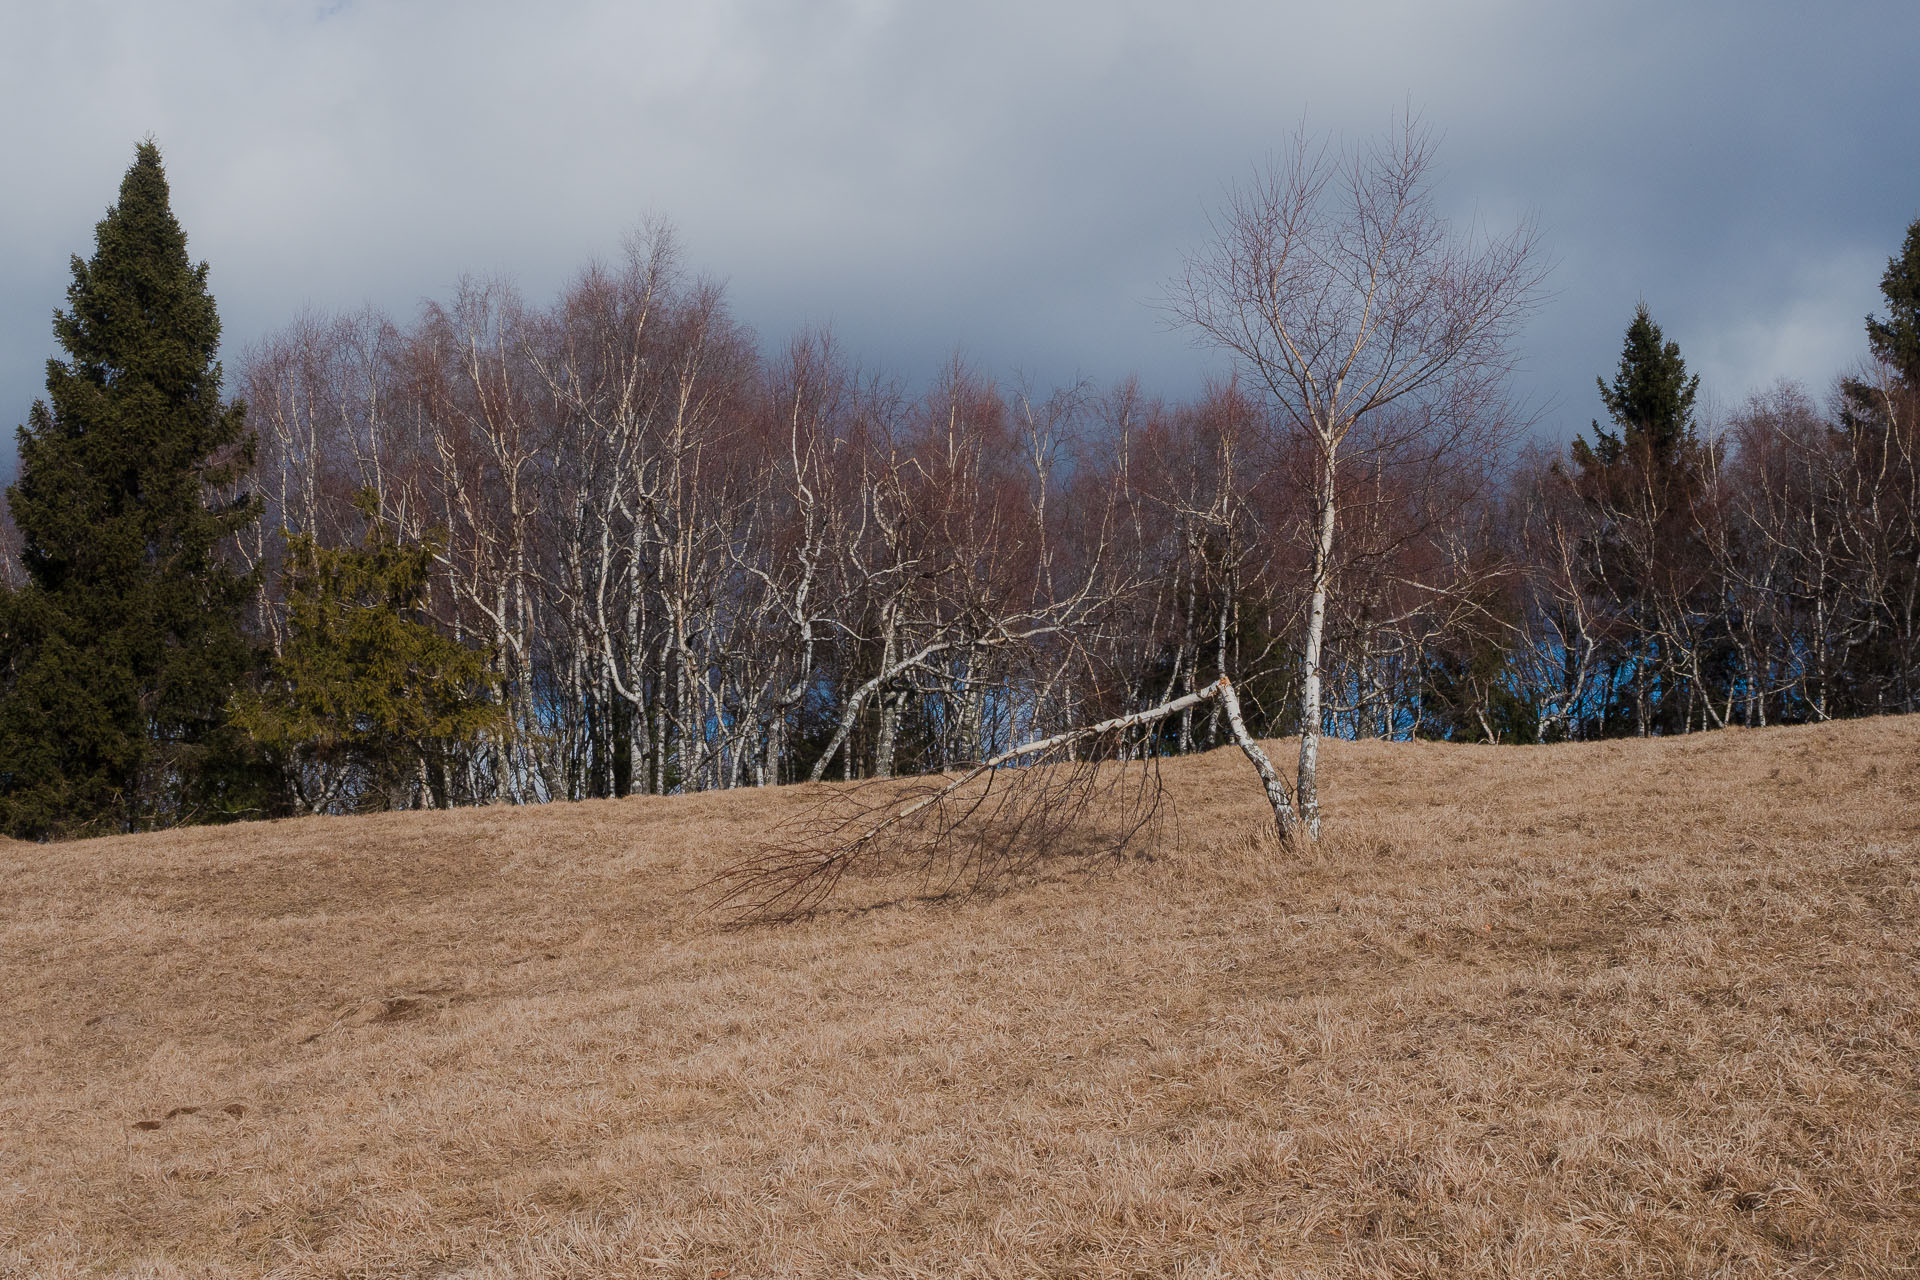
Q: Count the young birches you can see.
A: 2